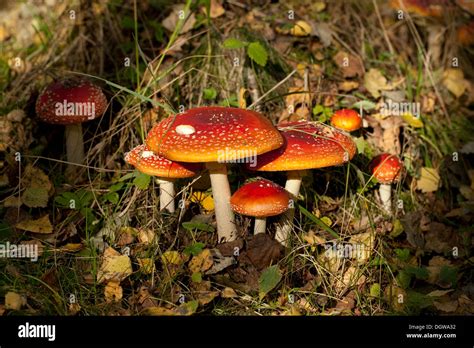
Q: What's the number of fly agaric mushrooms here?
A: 7